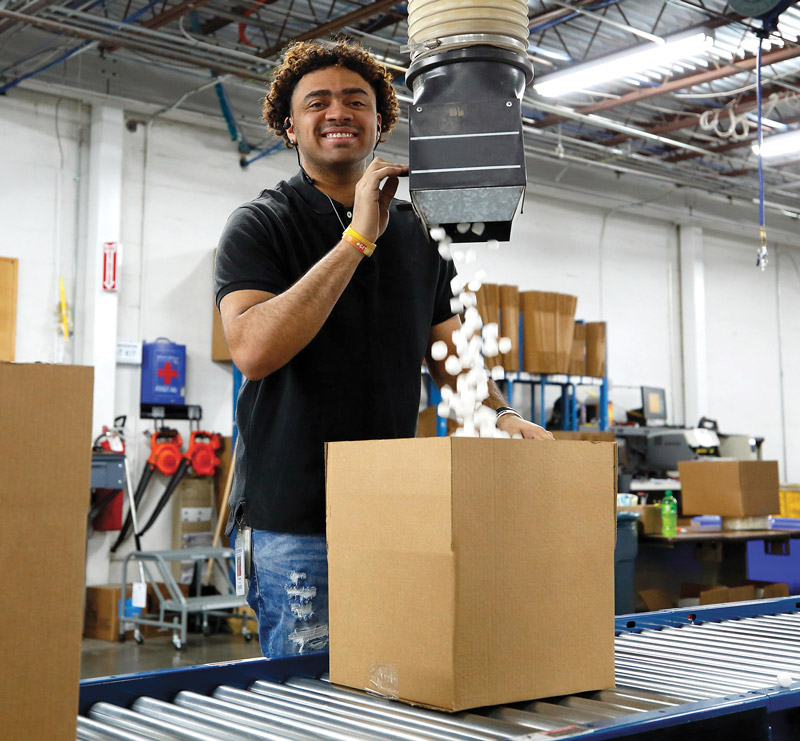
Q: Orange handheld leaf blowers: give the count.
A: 2